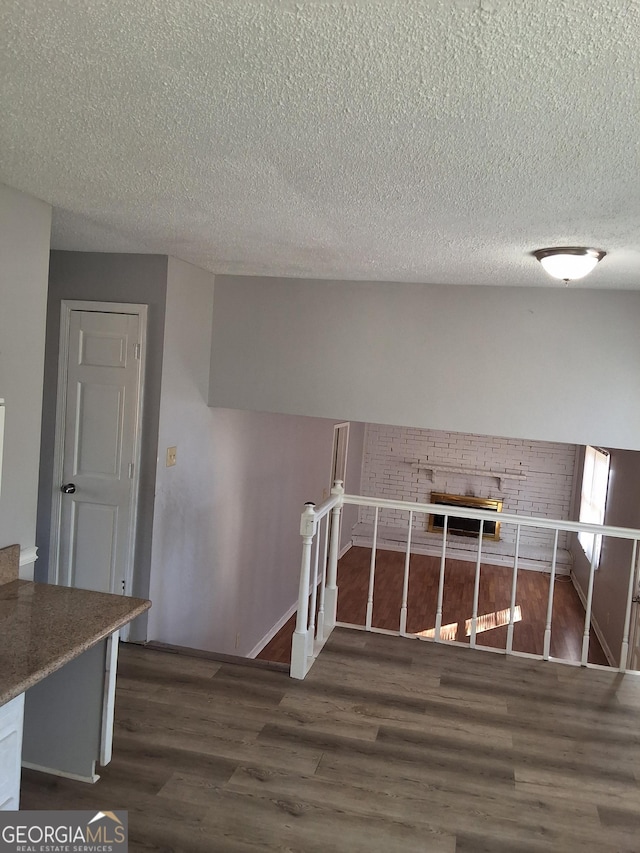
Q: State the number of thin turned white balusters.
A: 10